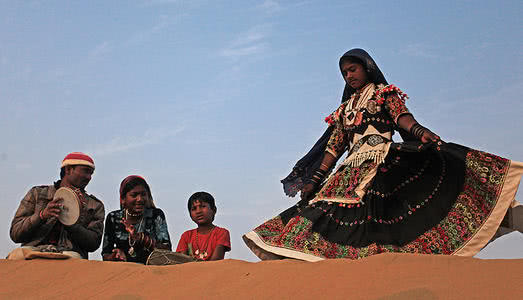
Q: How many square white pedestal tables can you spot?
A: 0